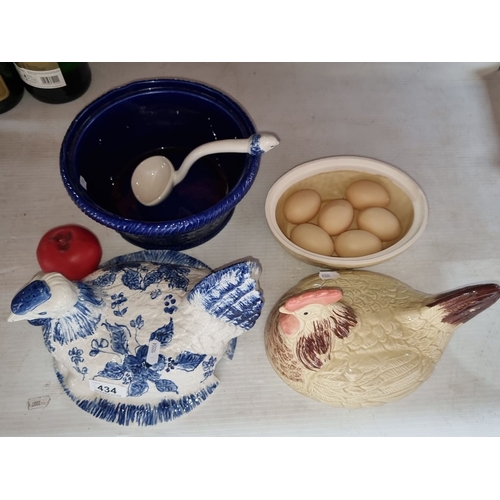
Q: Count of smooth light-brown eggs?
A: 6